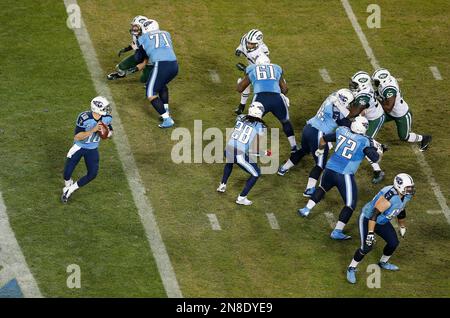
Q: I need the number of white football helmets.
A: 11